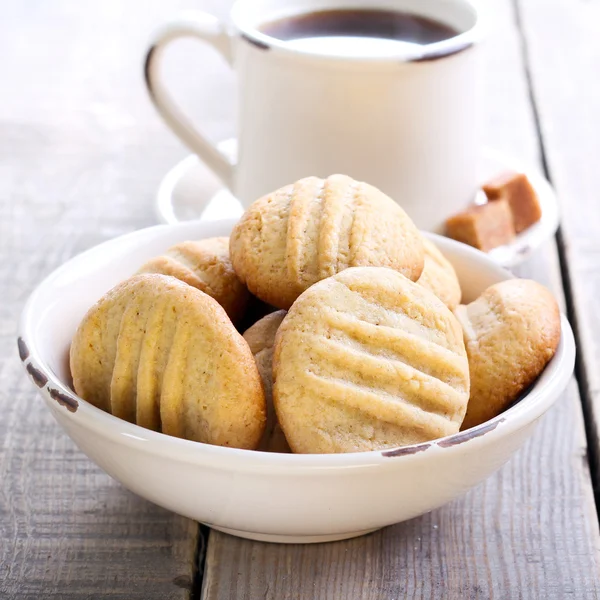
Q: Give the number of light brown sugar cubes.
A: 2